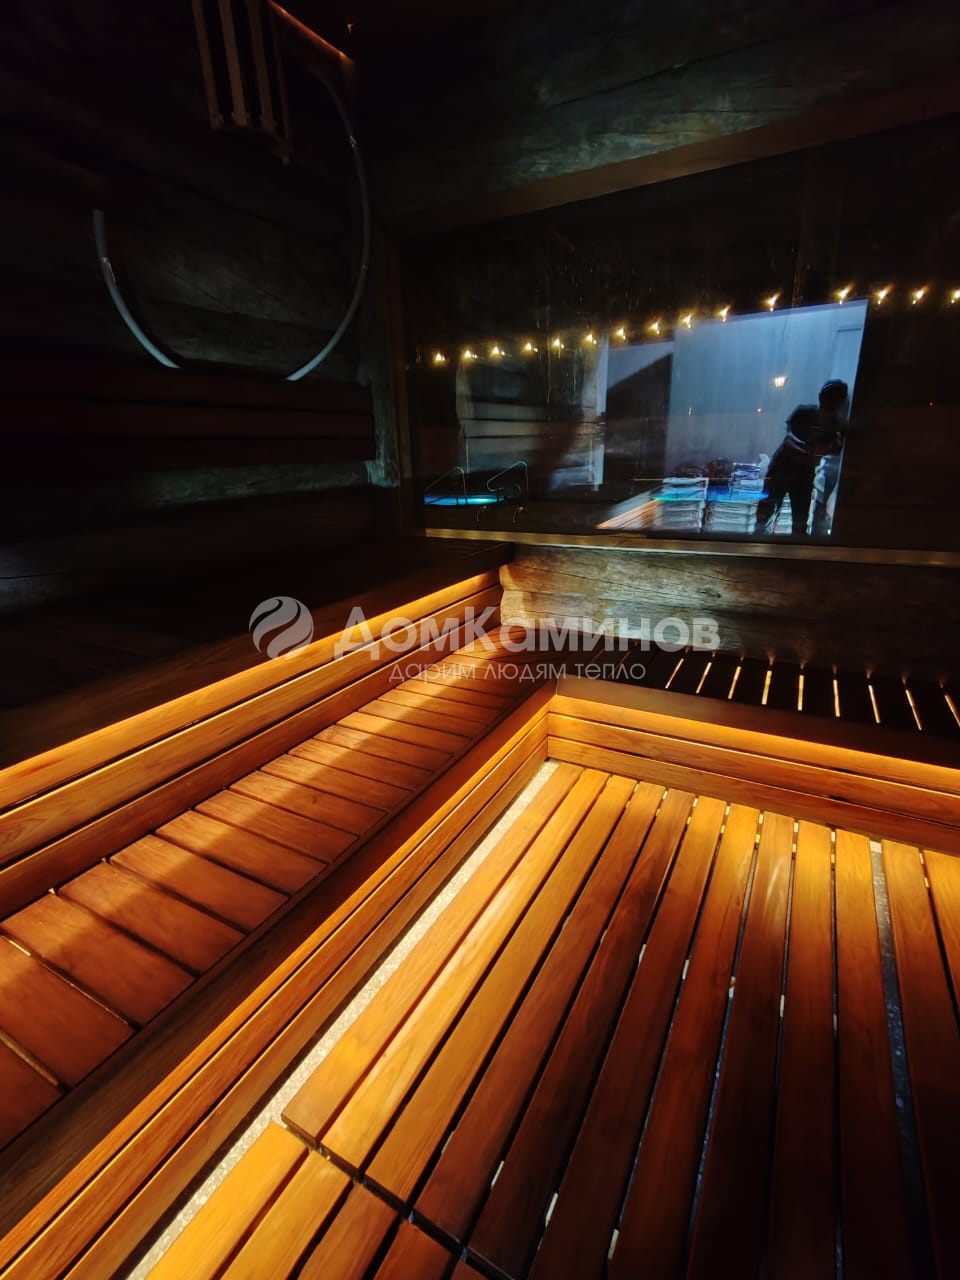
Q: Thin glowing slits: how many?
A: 9